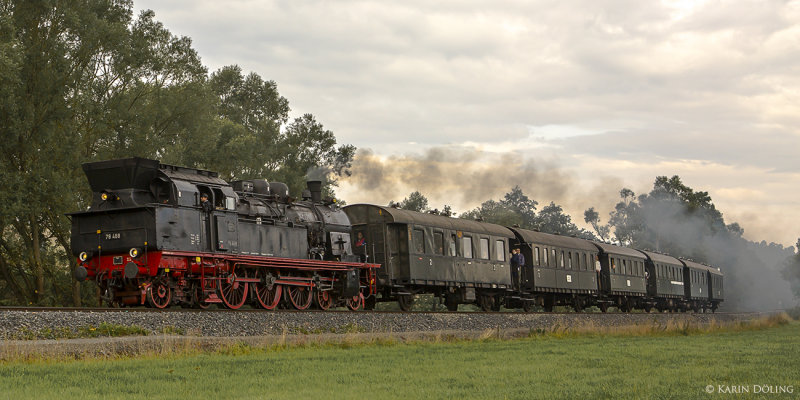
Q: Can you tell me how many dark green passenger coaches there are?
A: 6